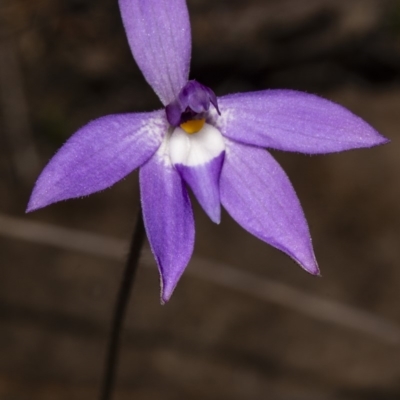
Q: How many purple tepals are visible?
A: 5